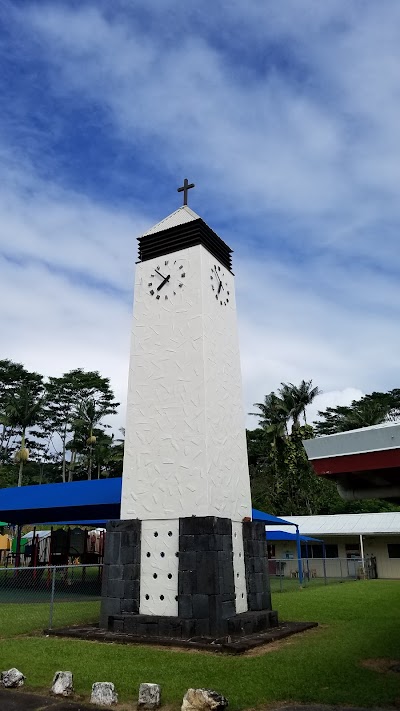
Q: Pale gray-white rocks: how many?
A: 5